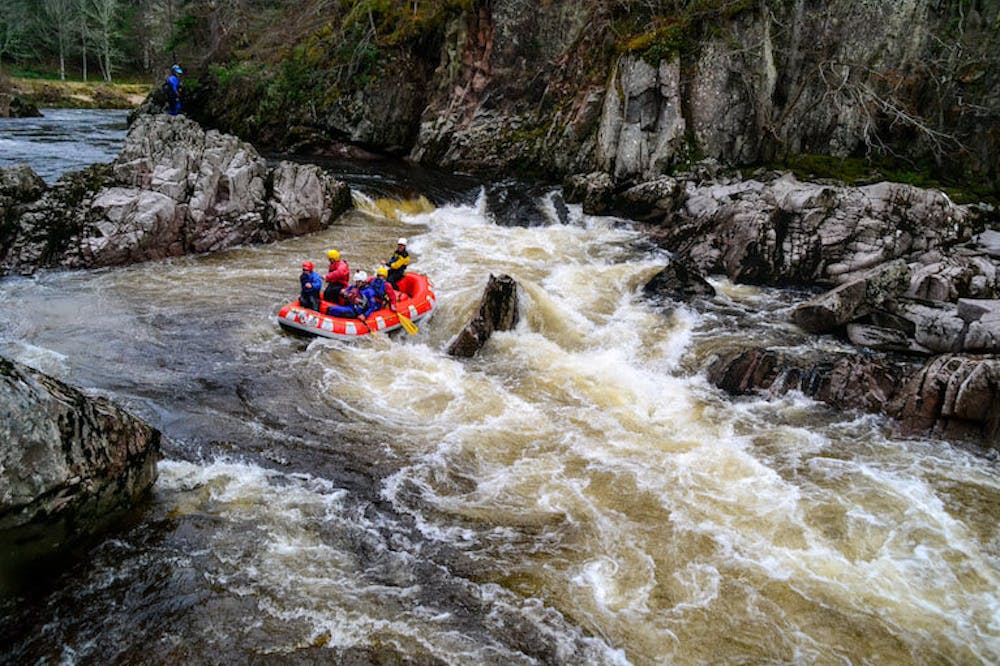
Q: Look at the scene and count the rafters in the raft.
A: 5